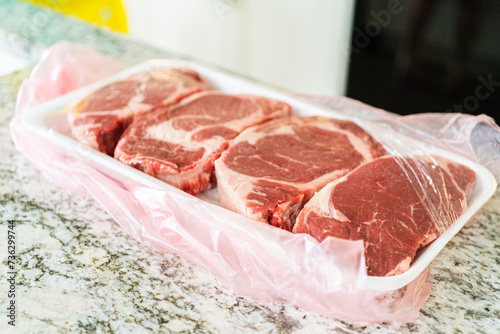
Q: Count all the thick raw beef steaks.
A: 4